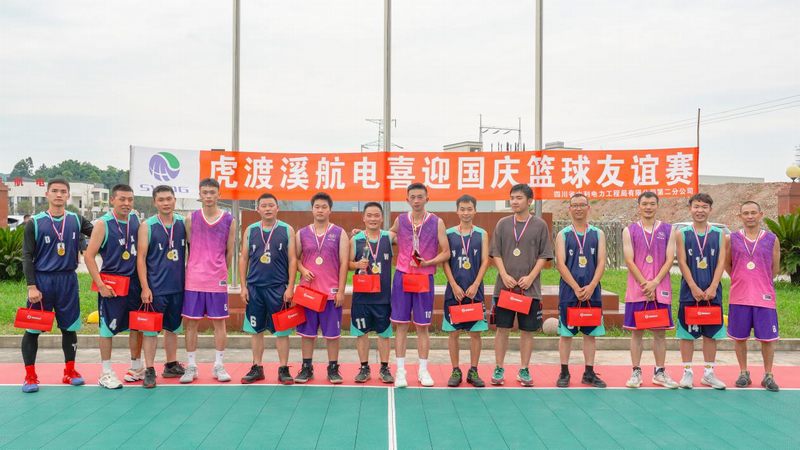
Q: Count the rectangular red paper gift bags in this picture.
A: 12